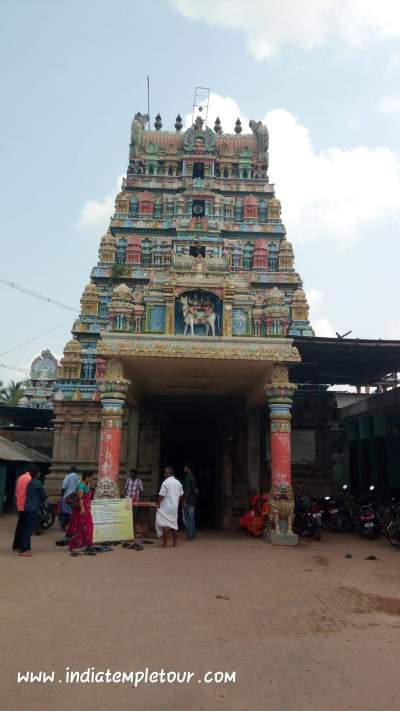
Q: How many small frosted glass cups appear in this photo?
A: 0